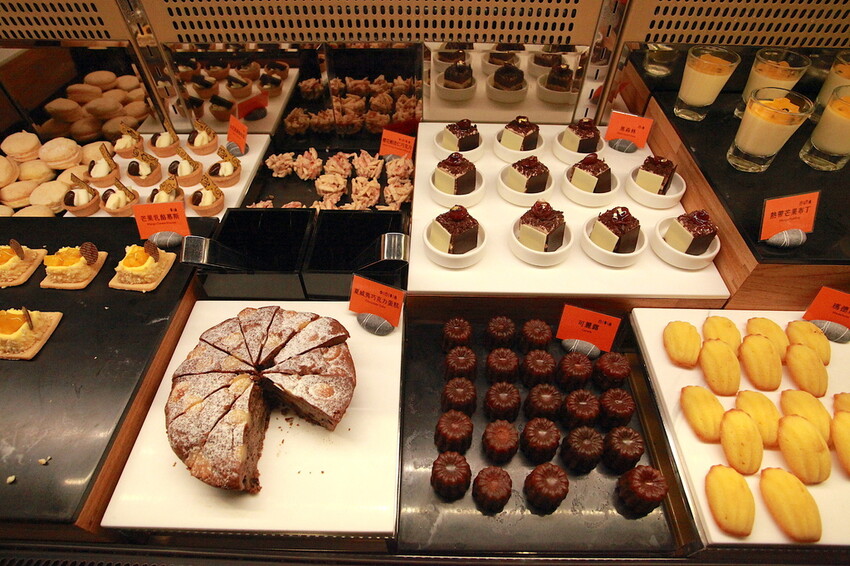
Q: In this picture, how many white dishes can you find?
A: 11